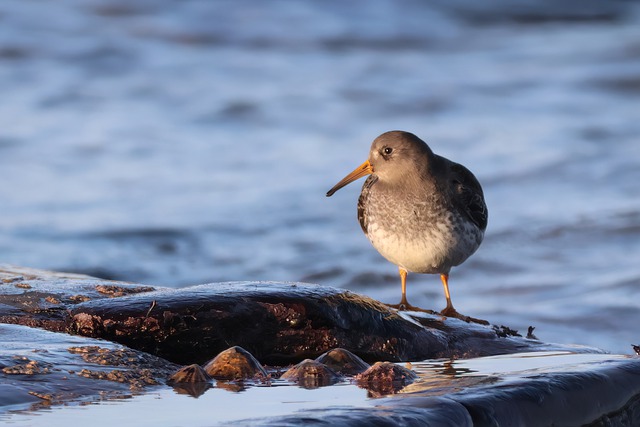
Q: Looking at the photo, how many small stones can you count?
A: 5